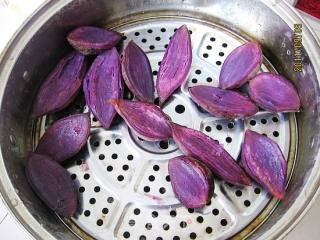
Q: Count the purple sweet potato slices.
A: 14